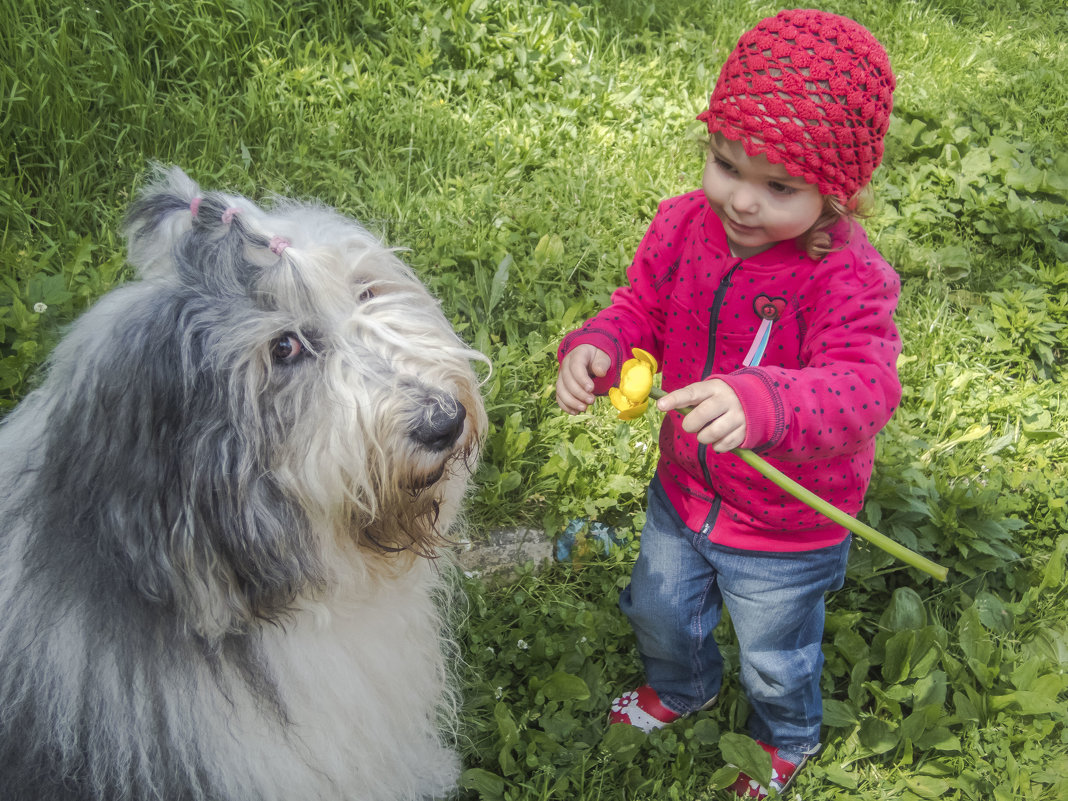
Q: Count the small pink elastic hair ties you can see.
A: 3